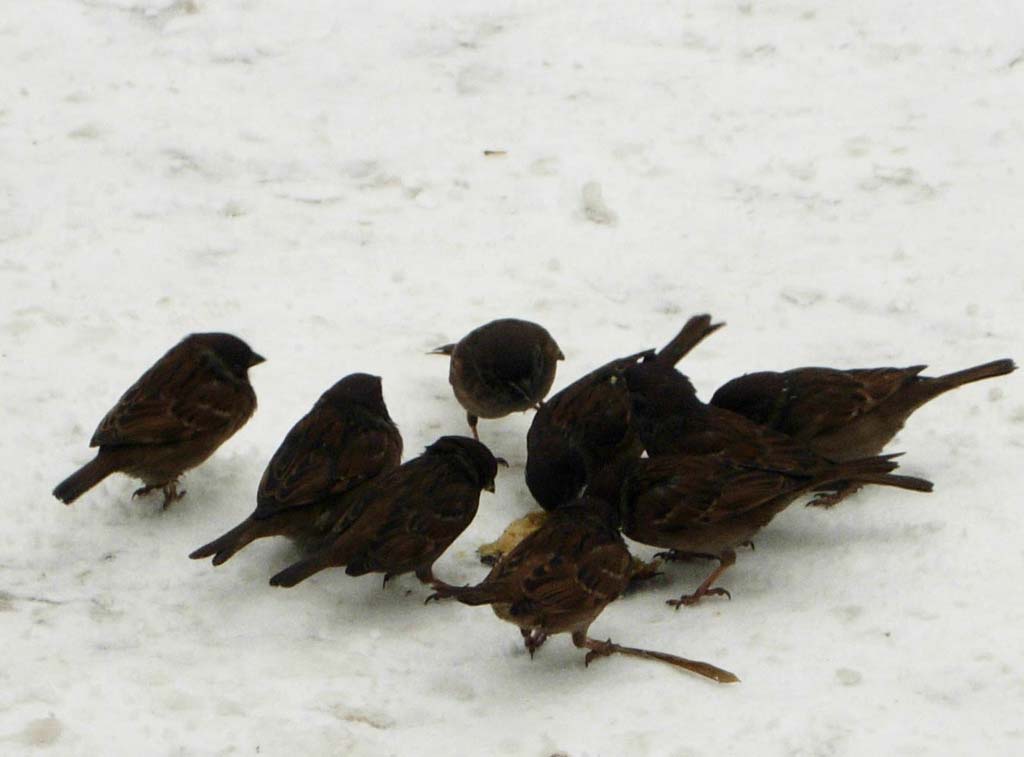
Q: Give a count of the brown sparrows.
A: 9